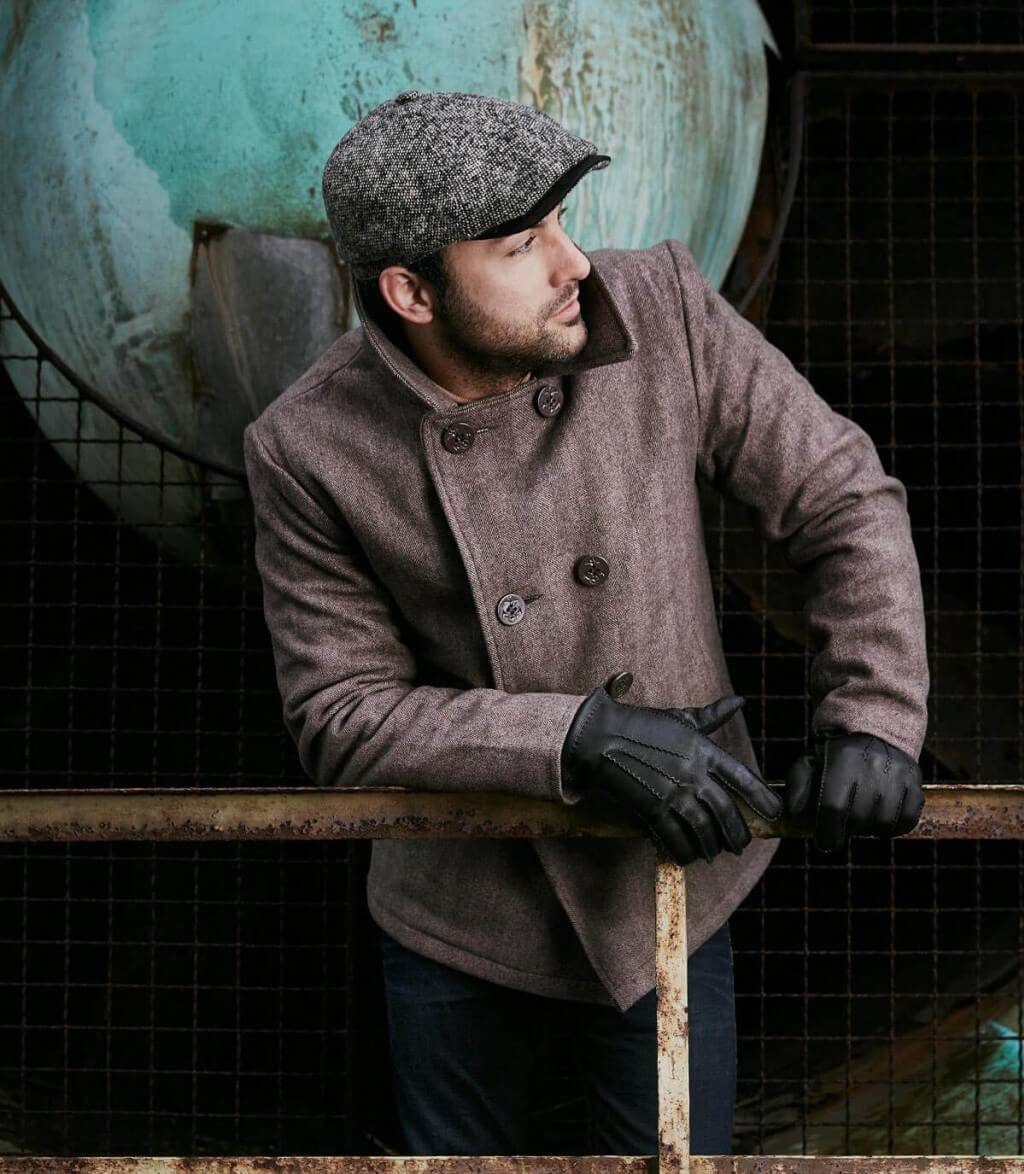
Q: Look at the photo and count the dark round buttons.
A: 5